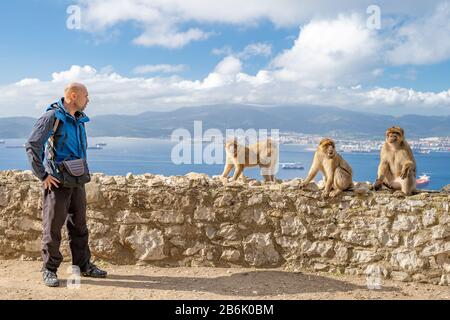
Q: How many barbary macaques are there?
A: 3